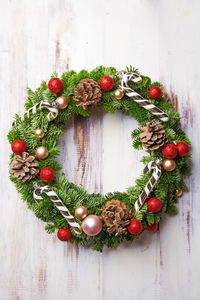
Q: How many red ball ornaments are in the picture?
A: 11